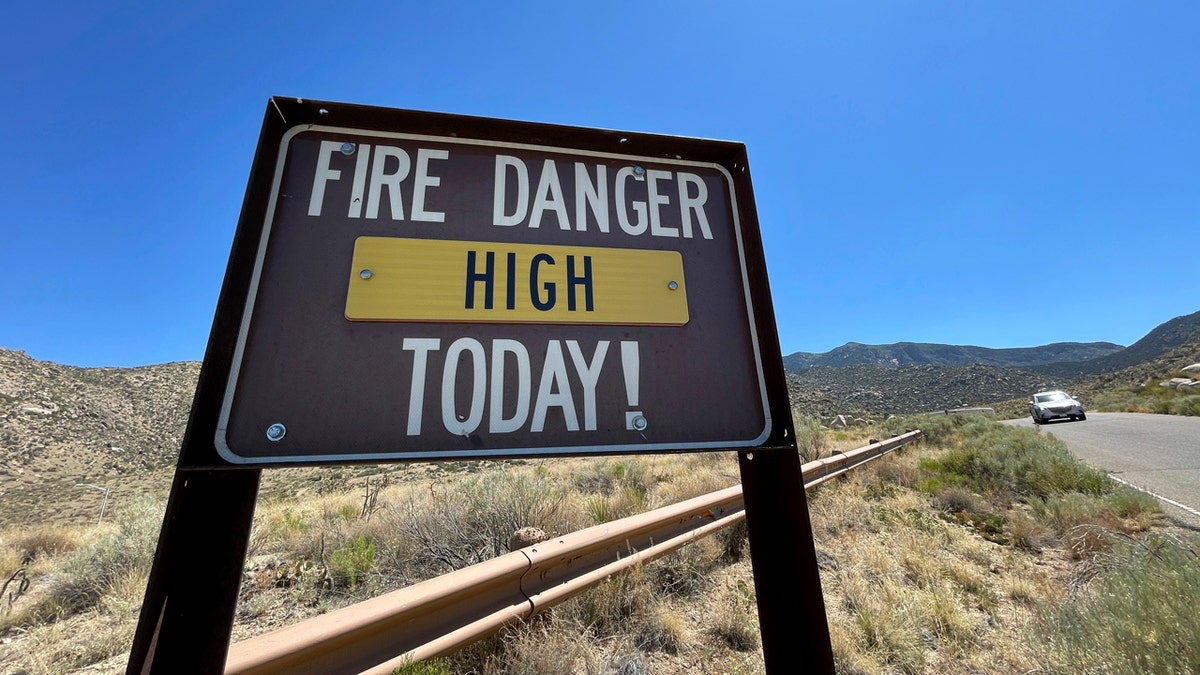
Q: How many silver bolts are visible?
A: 6